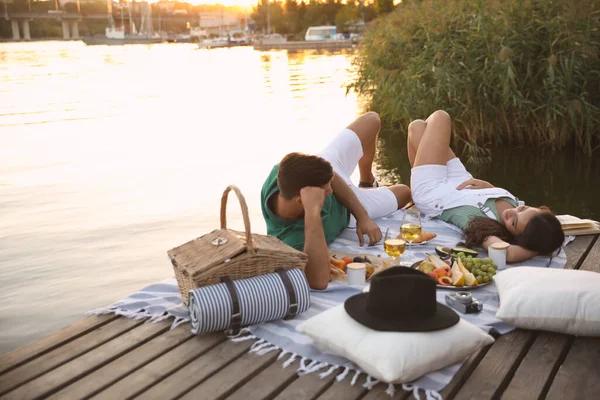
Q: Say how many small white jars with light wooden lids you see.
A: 2